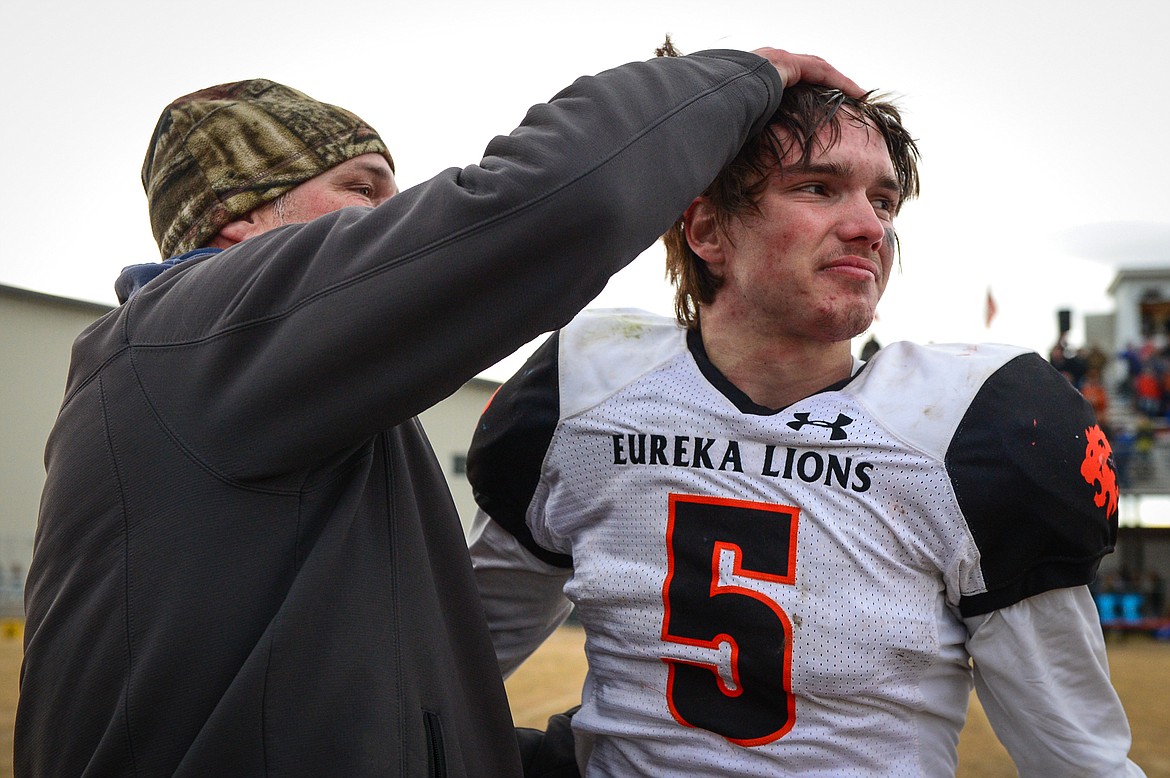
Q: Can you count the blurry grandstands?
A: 1